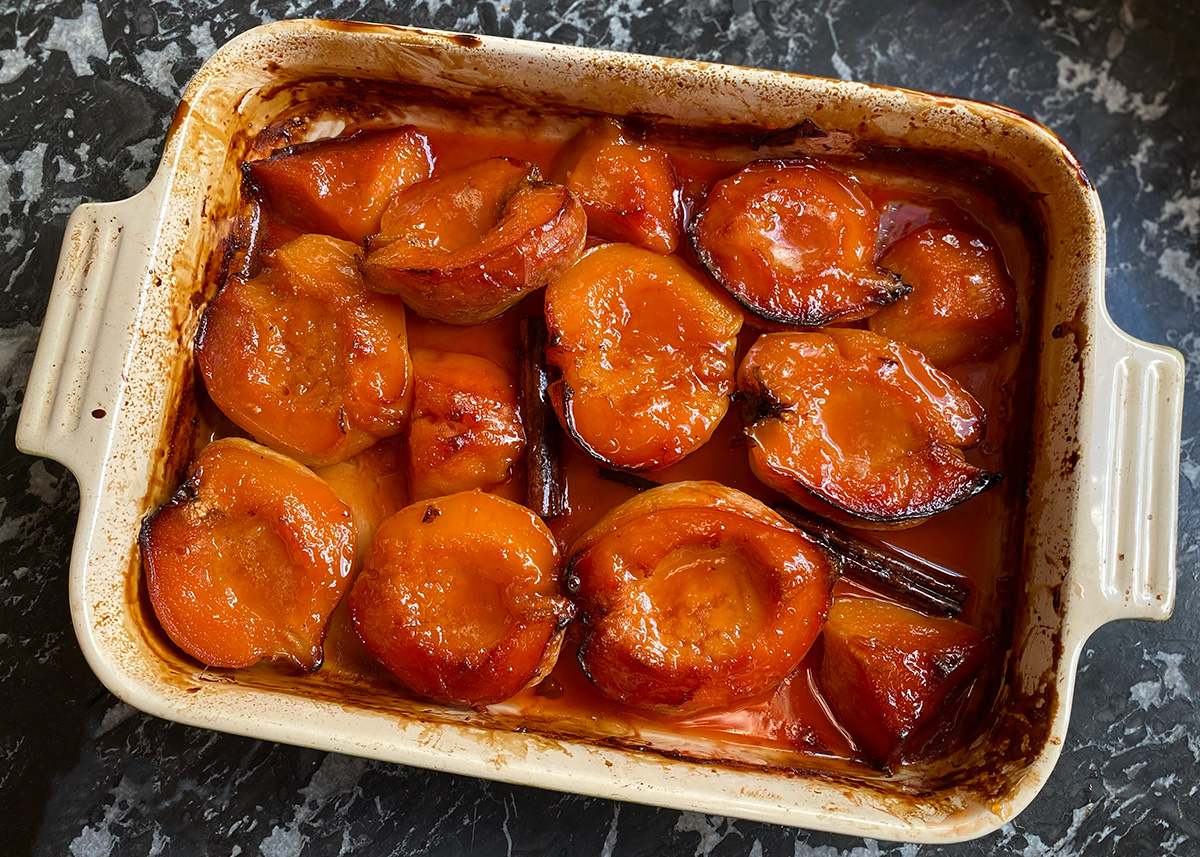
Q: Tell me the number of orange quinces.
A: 13